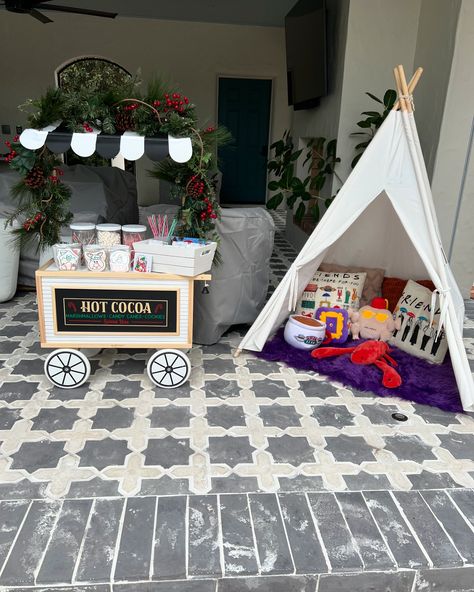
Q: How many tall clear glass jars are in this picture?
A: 3